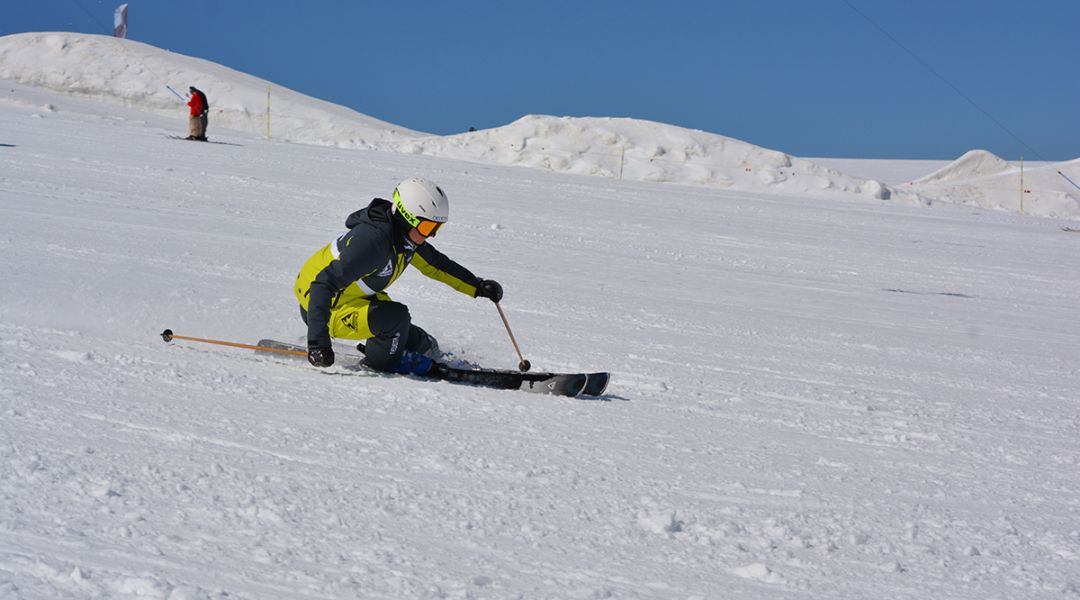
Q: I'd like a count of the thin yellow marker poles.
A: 3